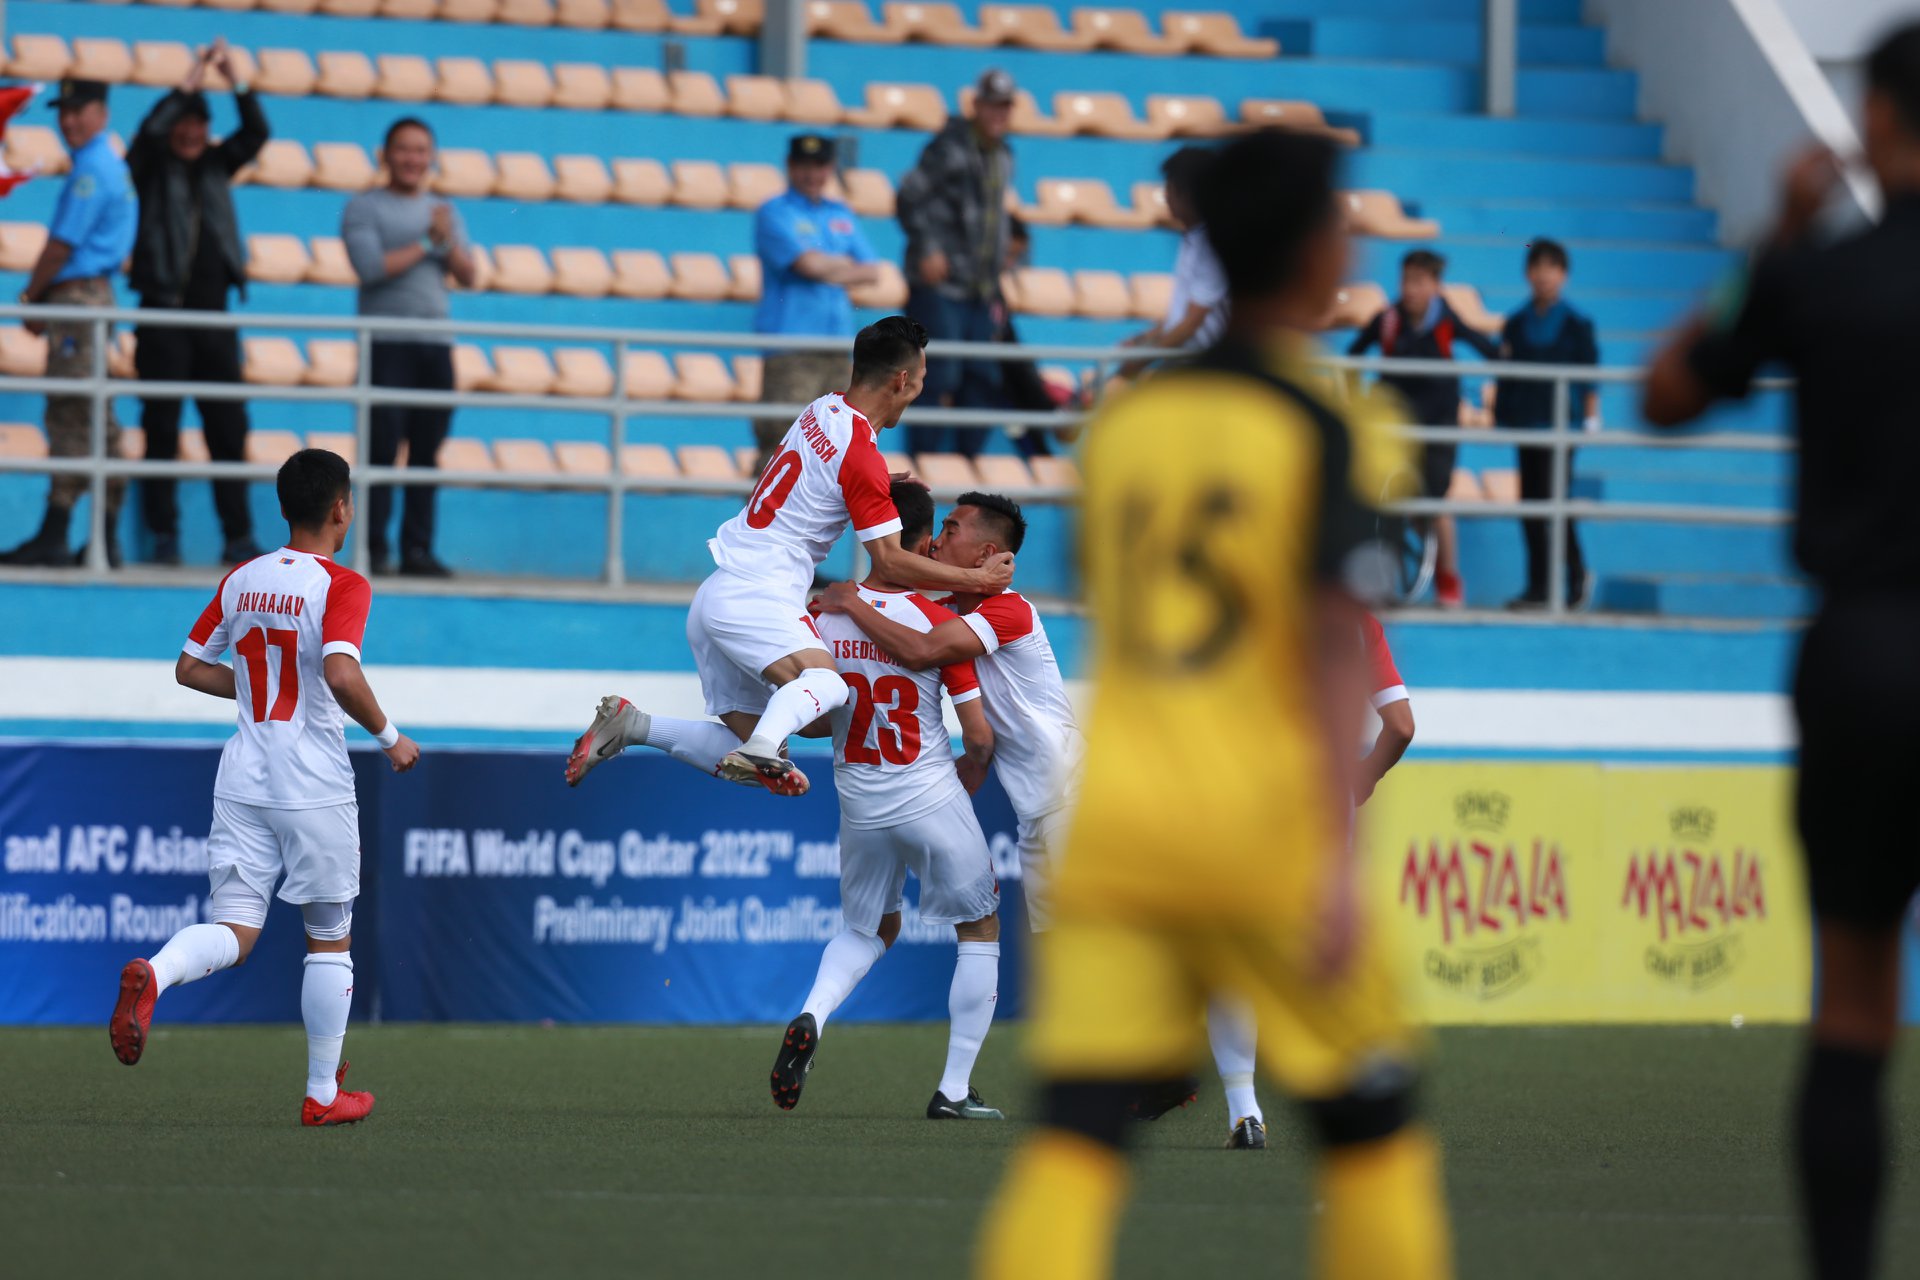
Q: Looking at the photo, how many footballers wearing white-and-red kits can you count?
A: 5